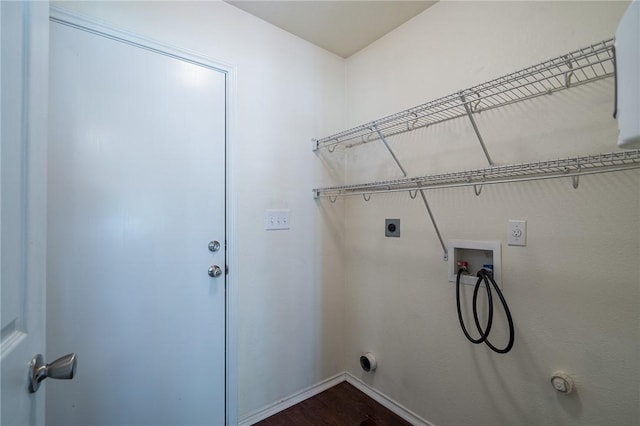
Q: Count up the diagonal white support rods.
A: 3